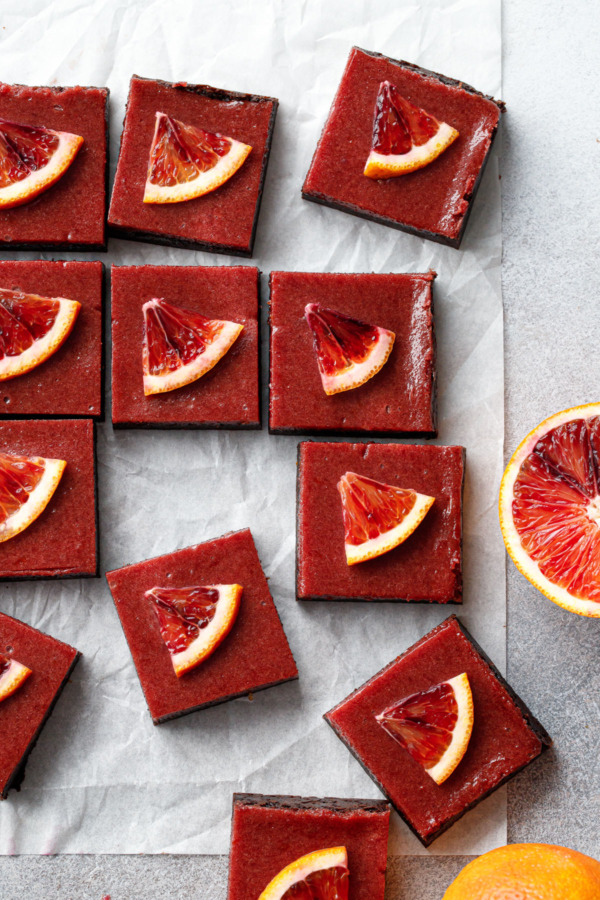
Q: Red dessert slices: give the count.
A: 12